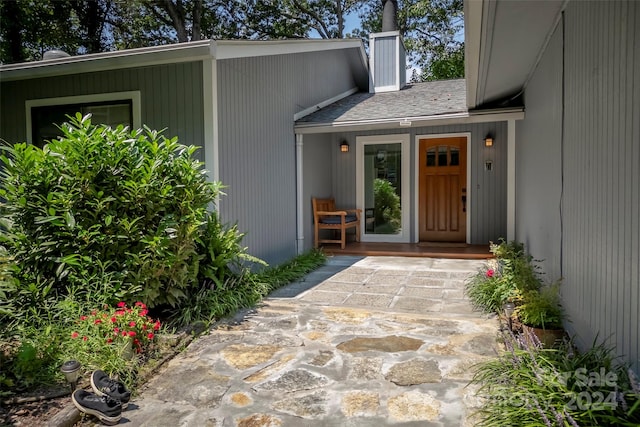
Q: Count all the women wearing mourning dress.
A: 0